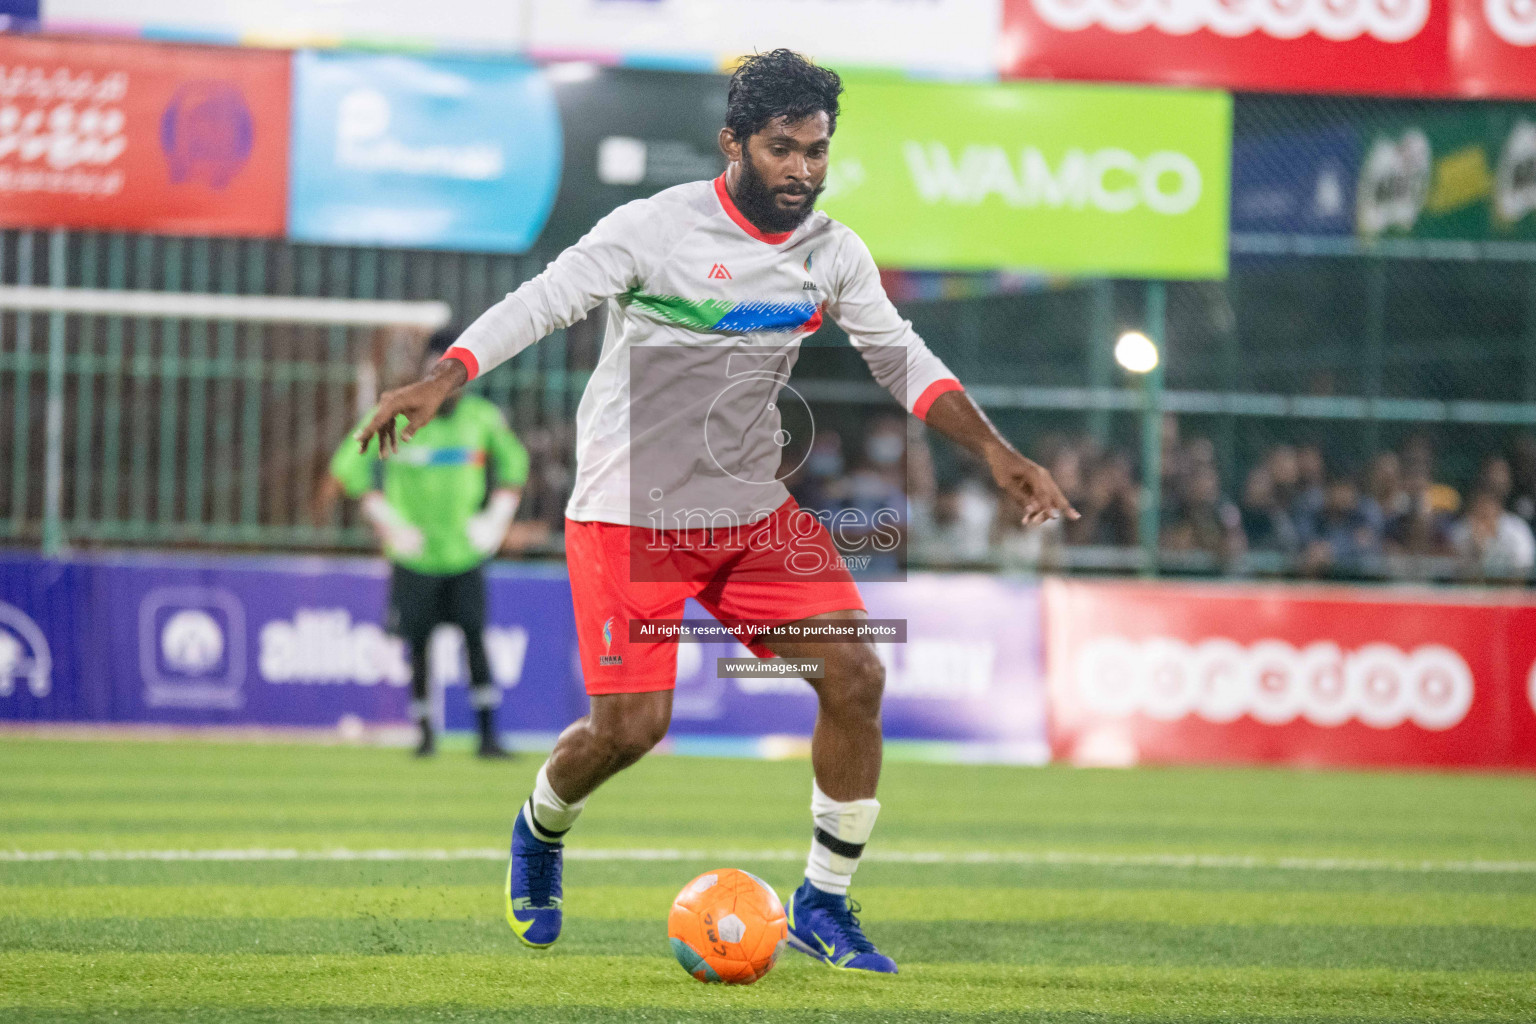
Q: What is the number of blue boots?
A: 2